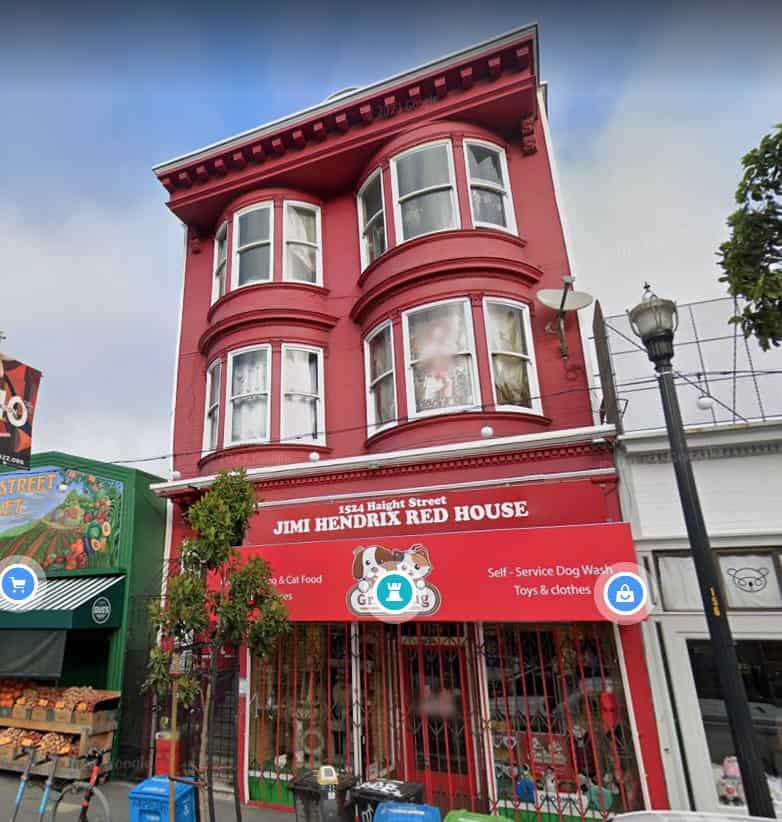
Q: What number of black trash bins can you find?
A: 2